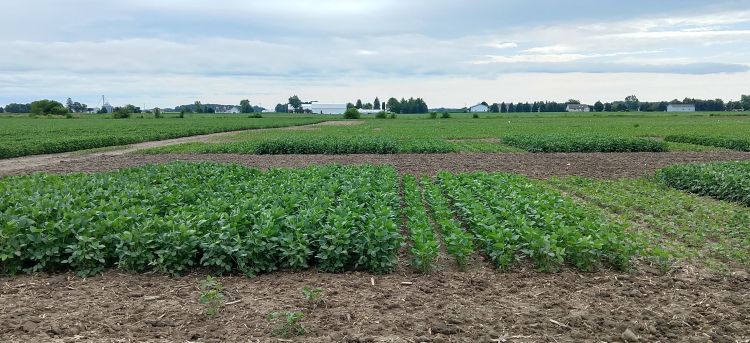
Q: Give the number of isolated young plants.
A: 3